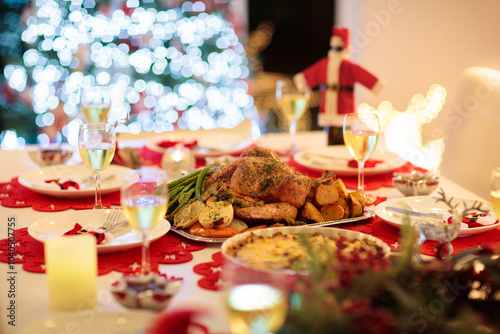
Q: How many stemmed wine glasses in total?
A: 7